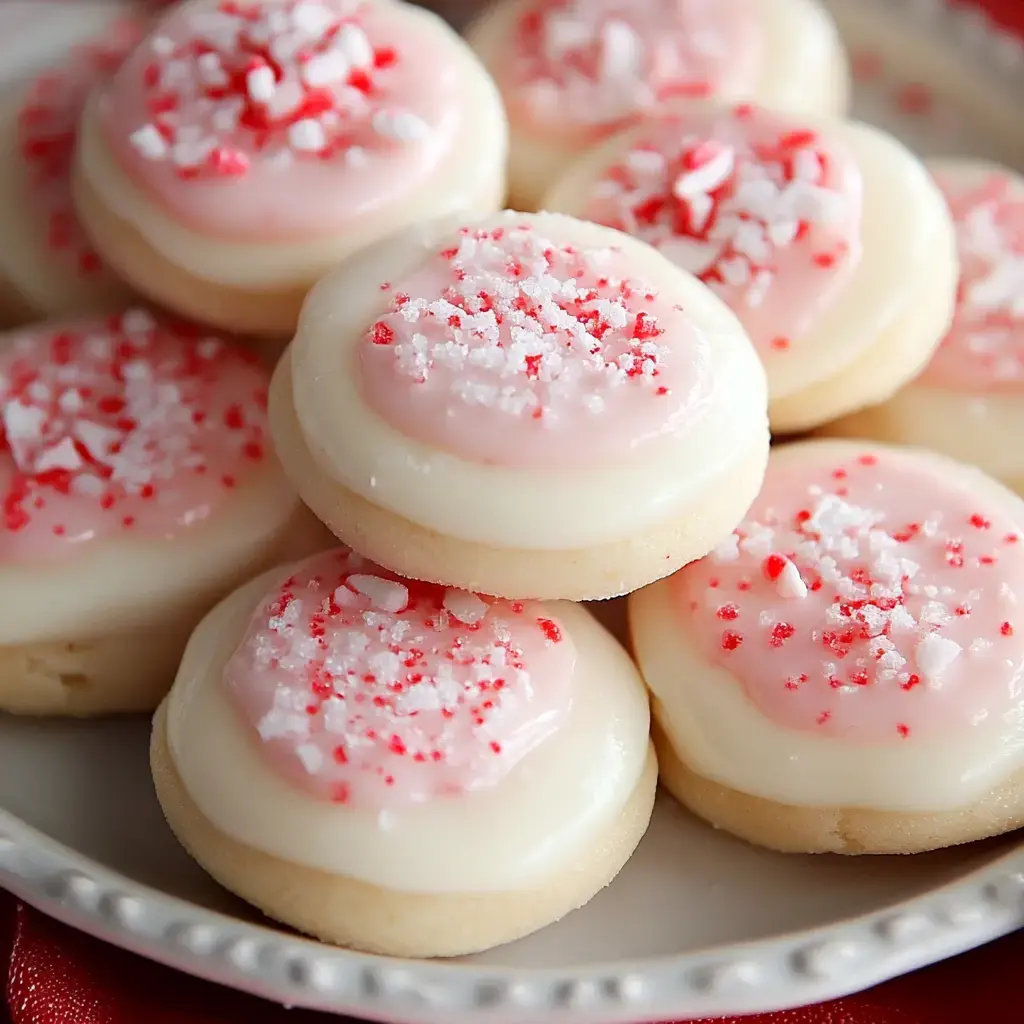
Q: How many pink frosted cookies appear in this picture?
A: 9